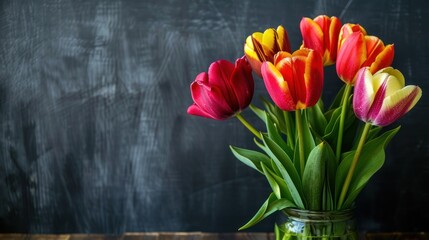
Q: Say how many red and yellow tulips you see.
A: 4